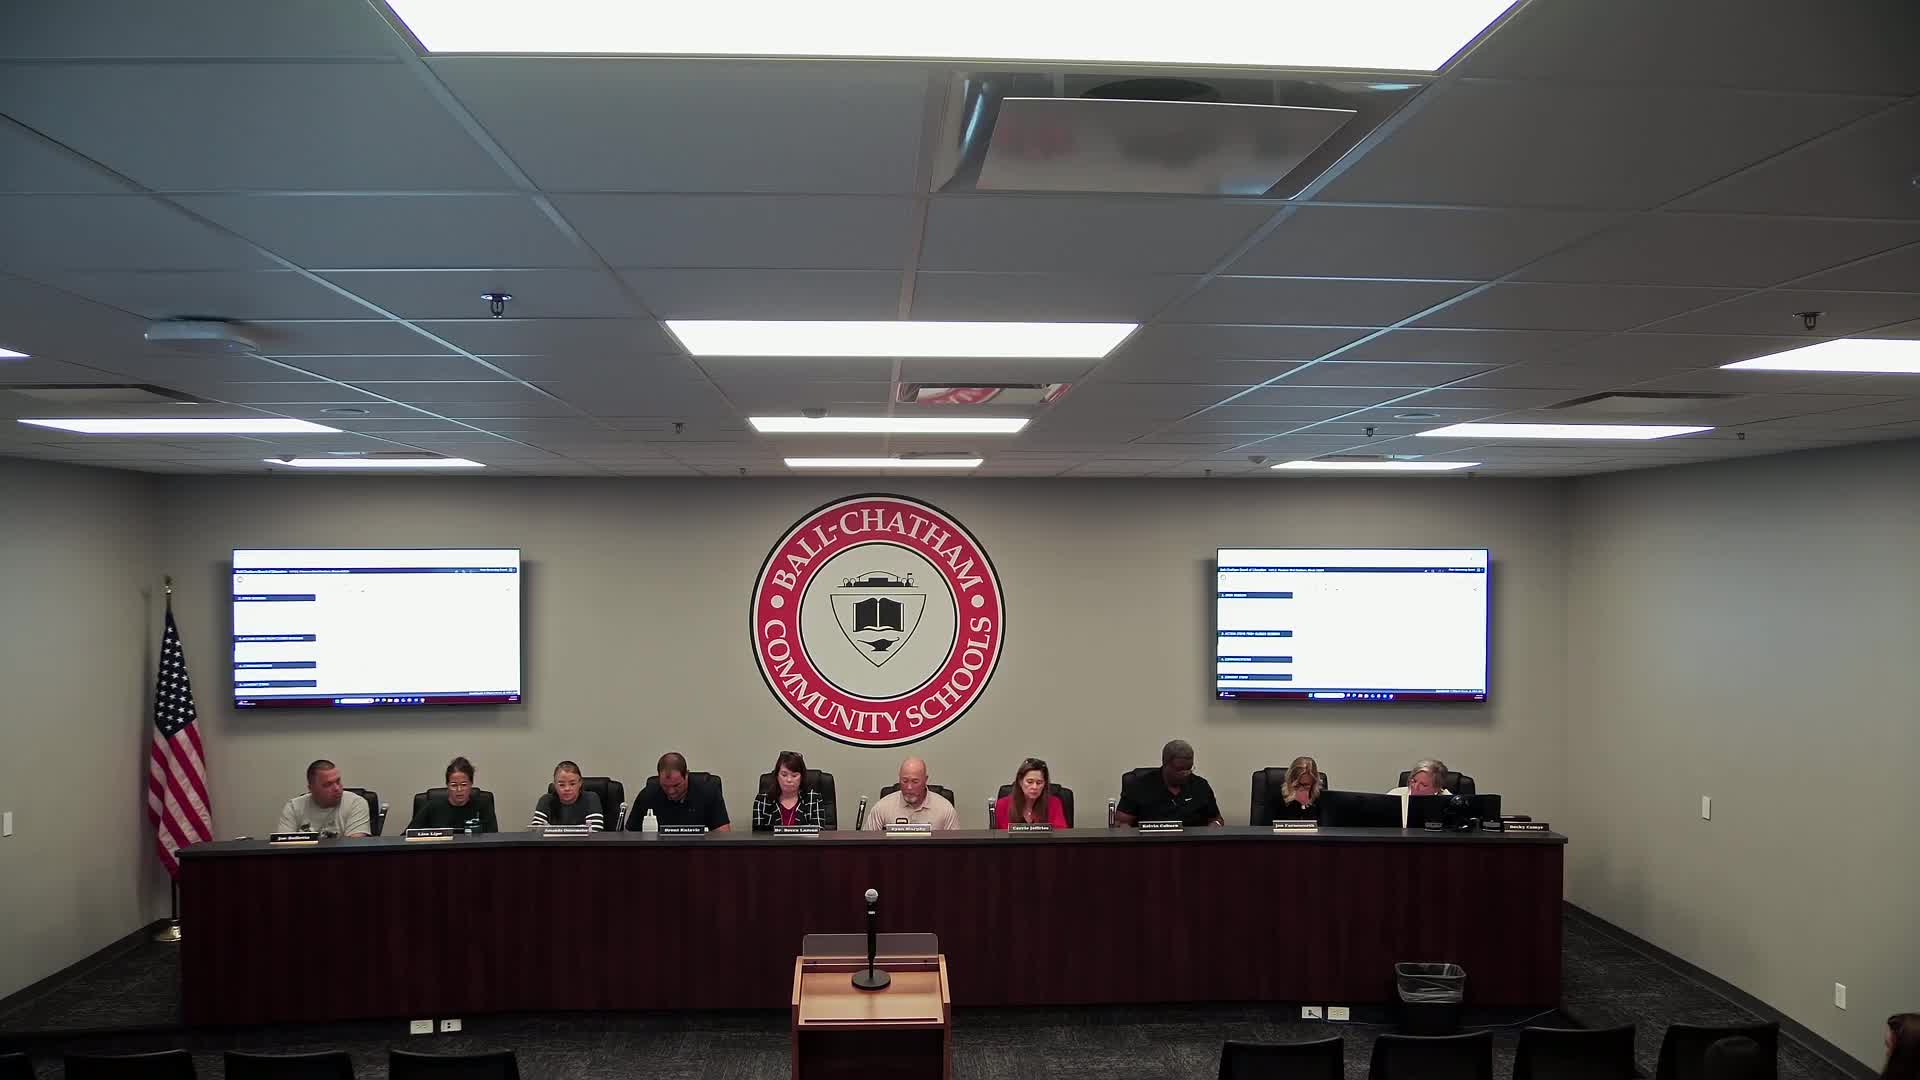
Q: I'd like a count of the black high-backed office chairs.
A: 10